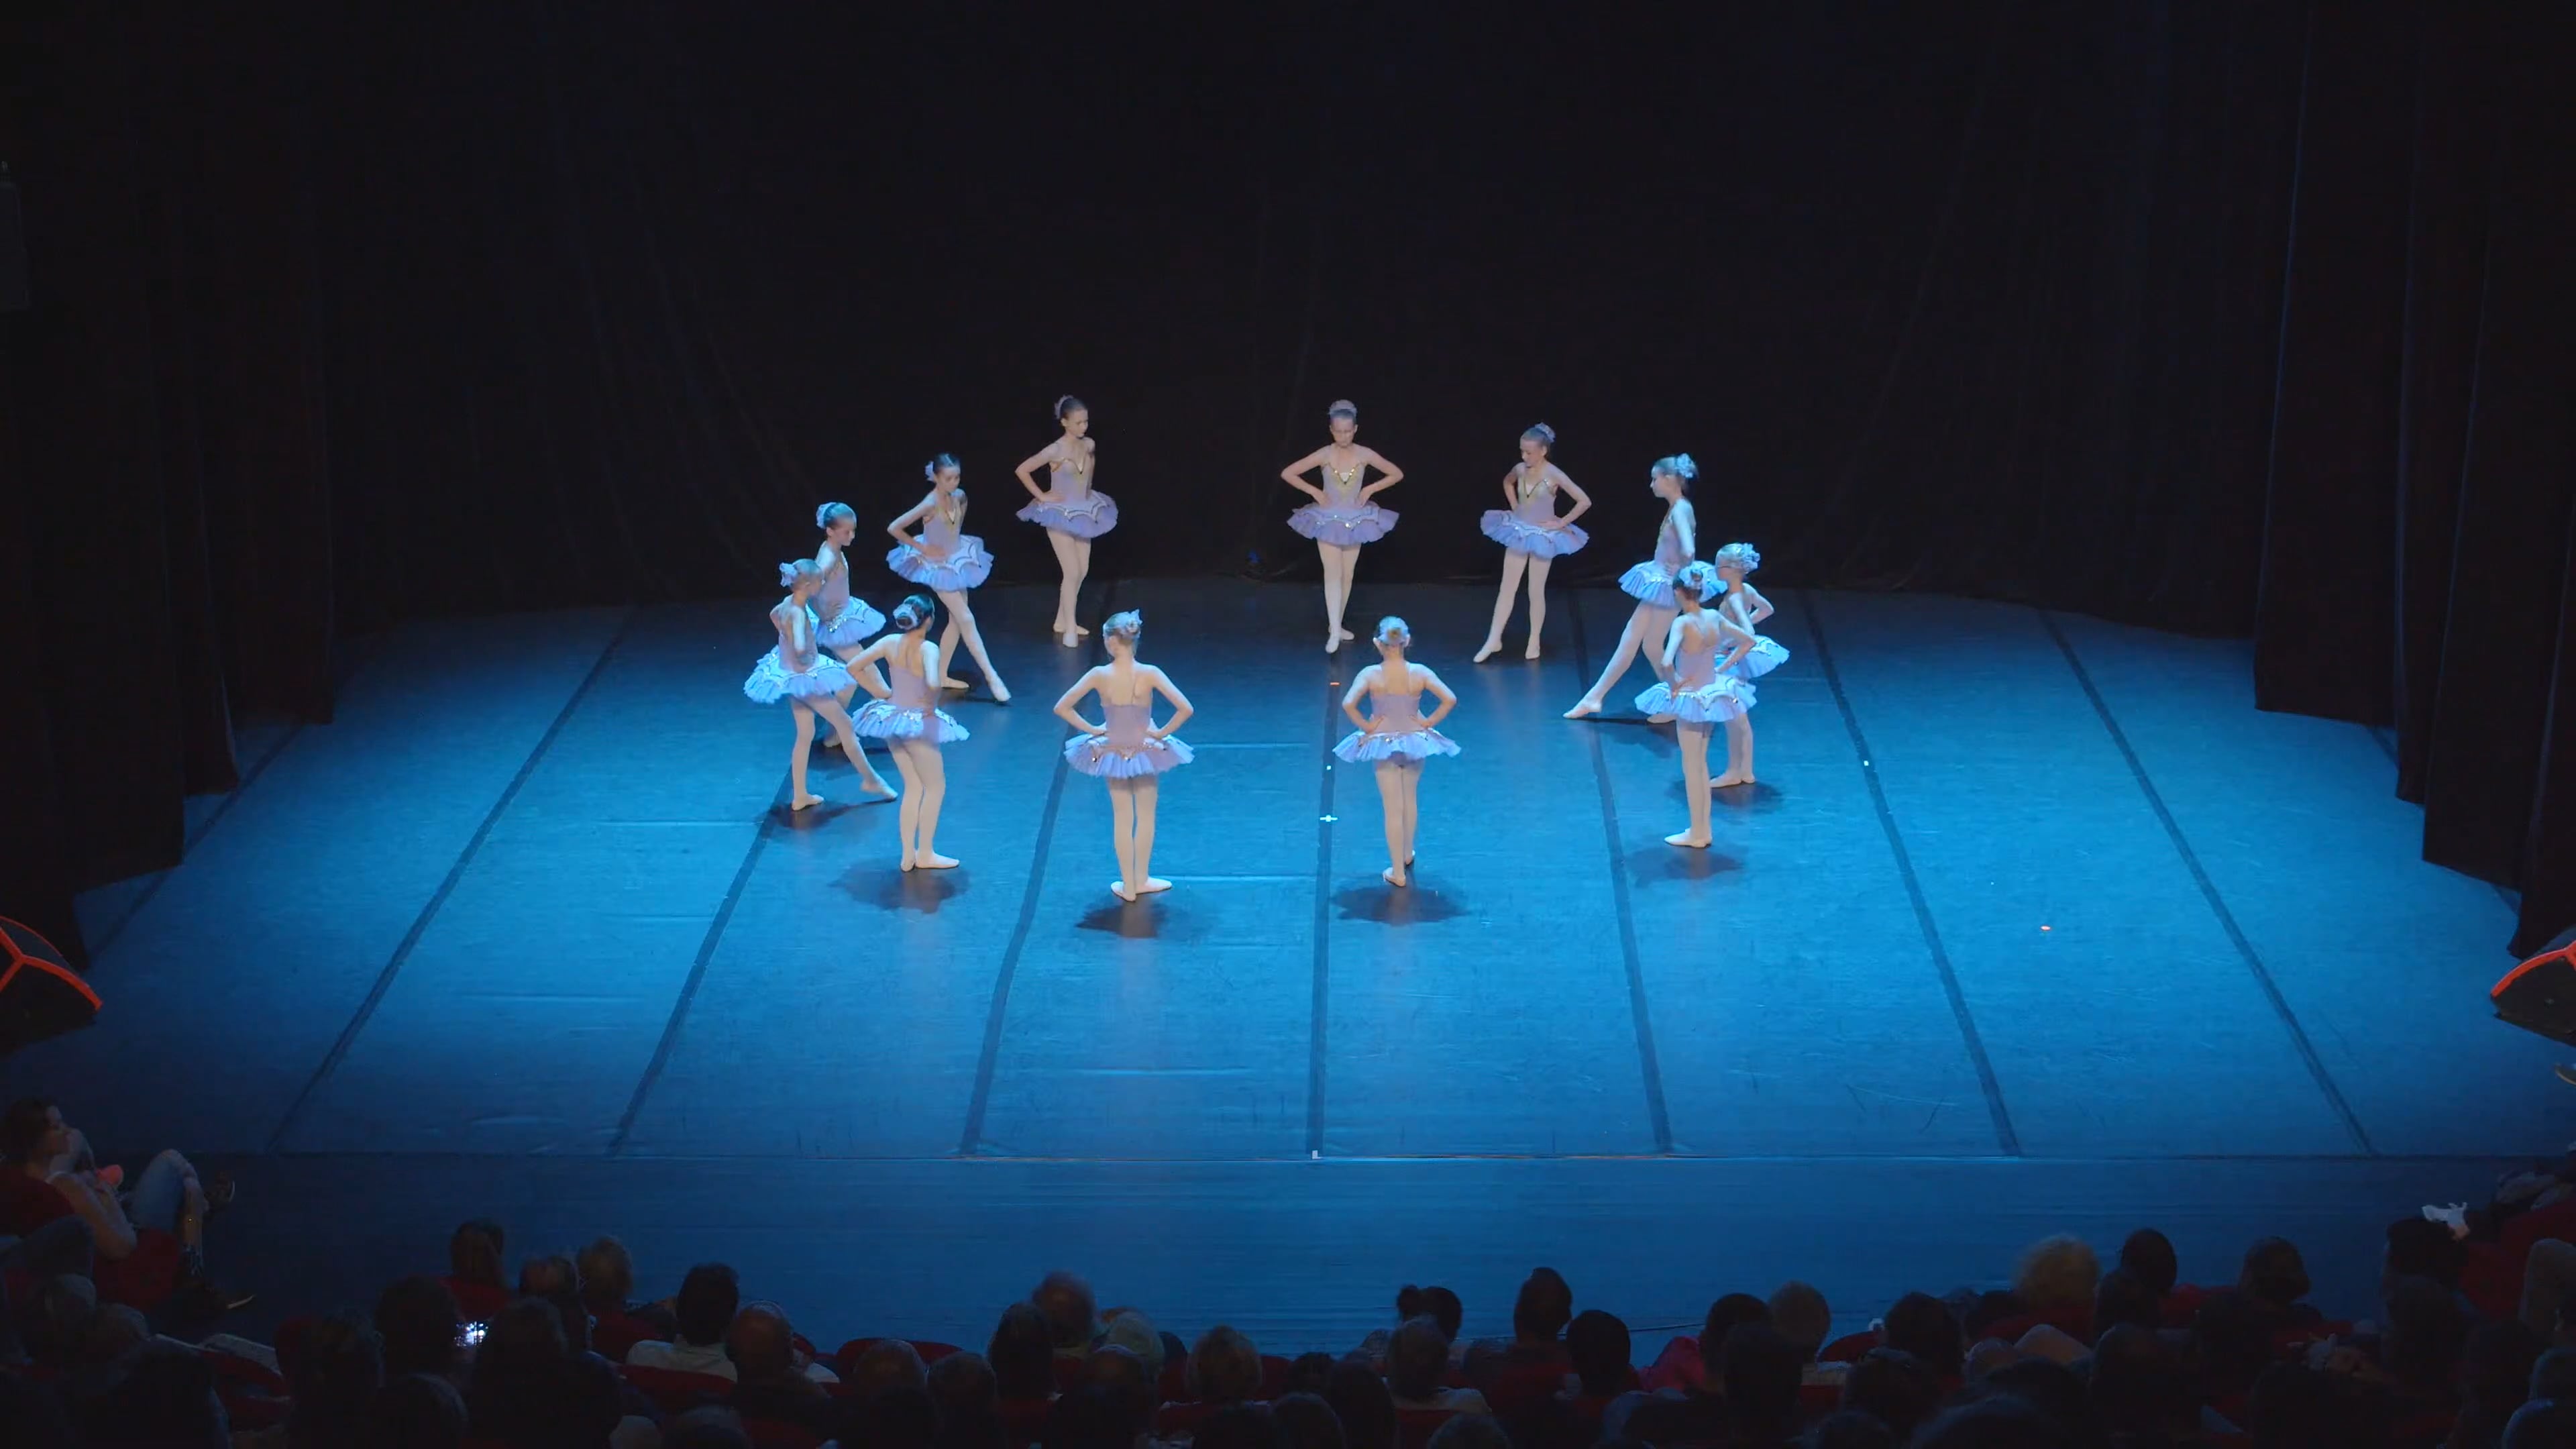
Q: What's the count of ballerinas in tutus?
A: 12